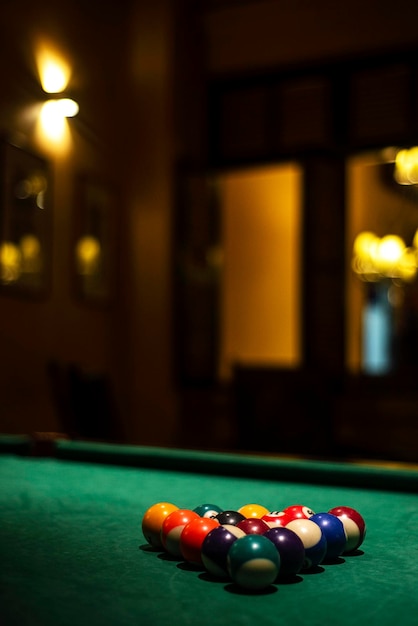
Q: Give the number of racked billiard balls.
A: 15